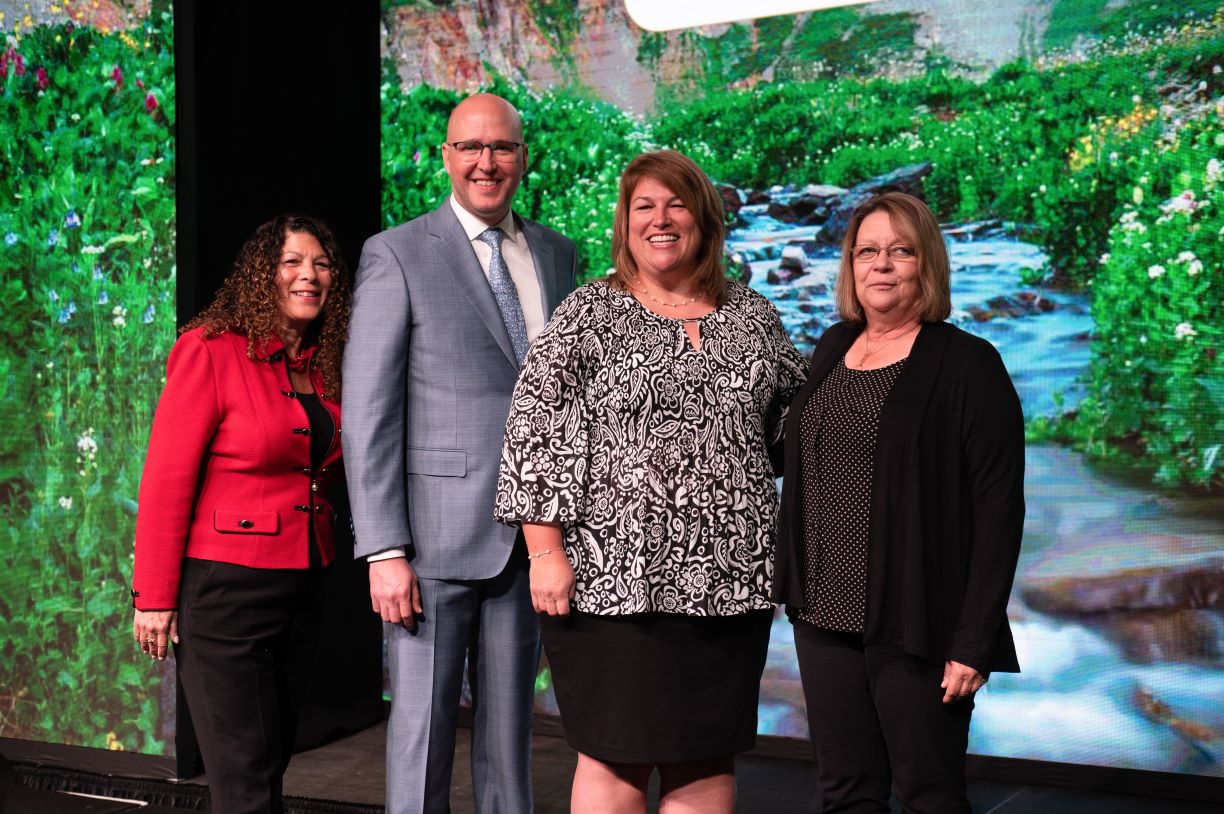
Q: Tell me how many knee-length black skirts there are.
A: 1